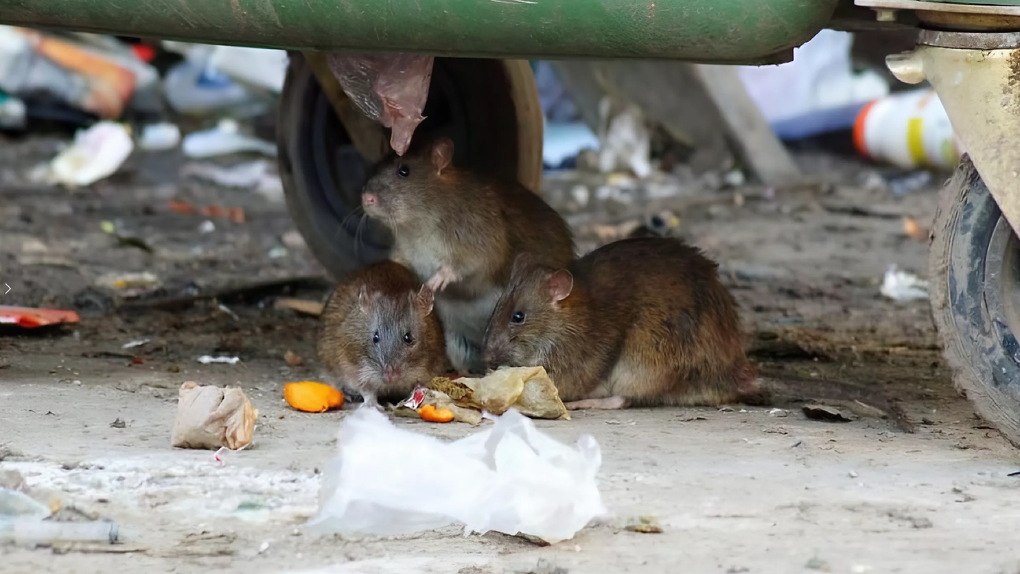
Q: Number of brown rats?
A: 3